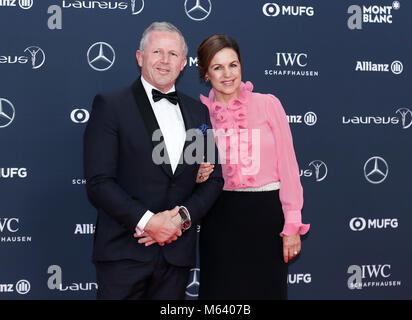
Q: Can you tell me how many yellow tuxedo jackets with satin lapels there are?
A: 0